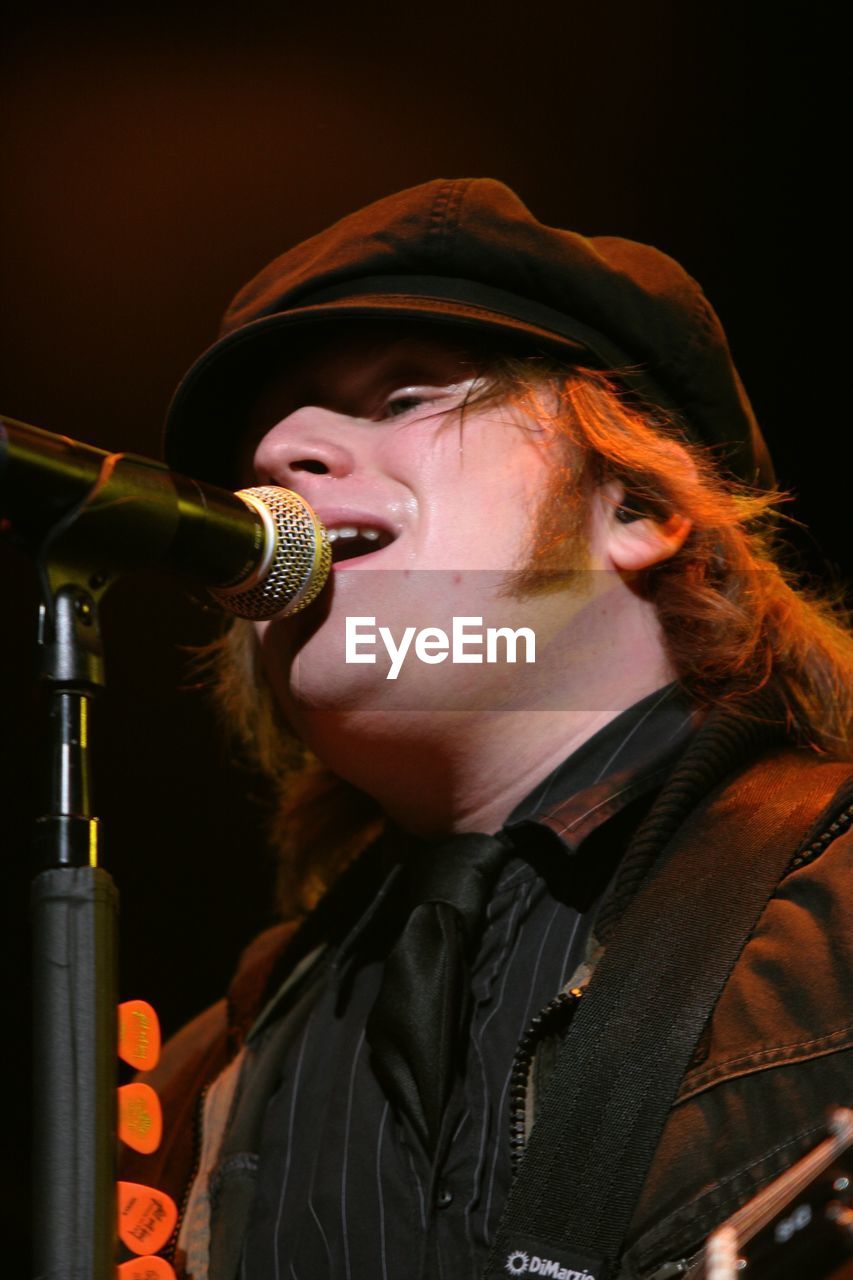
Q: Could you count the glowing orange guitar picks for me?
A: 4